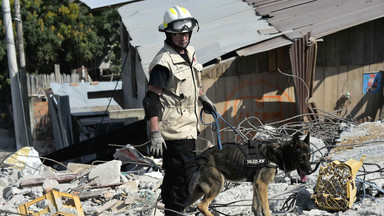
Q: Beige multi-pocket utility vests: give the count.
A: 1